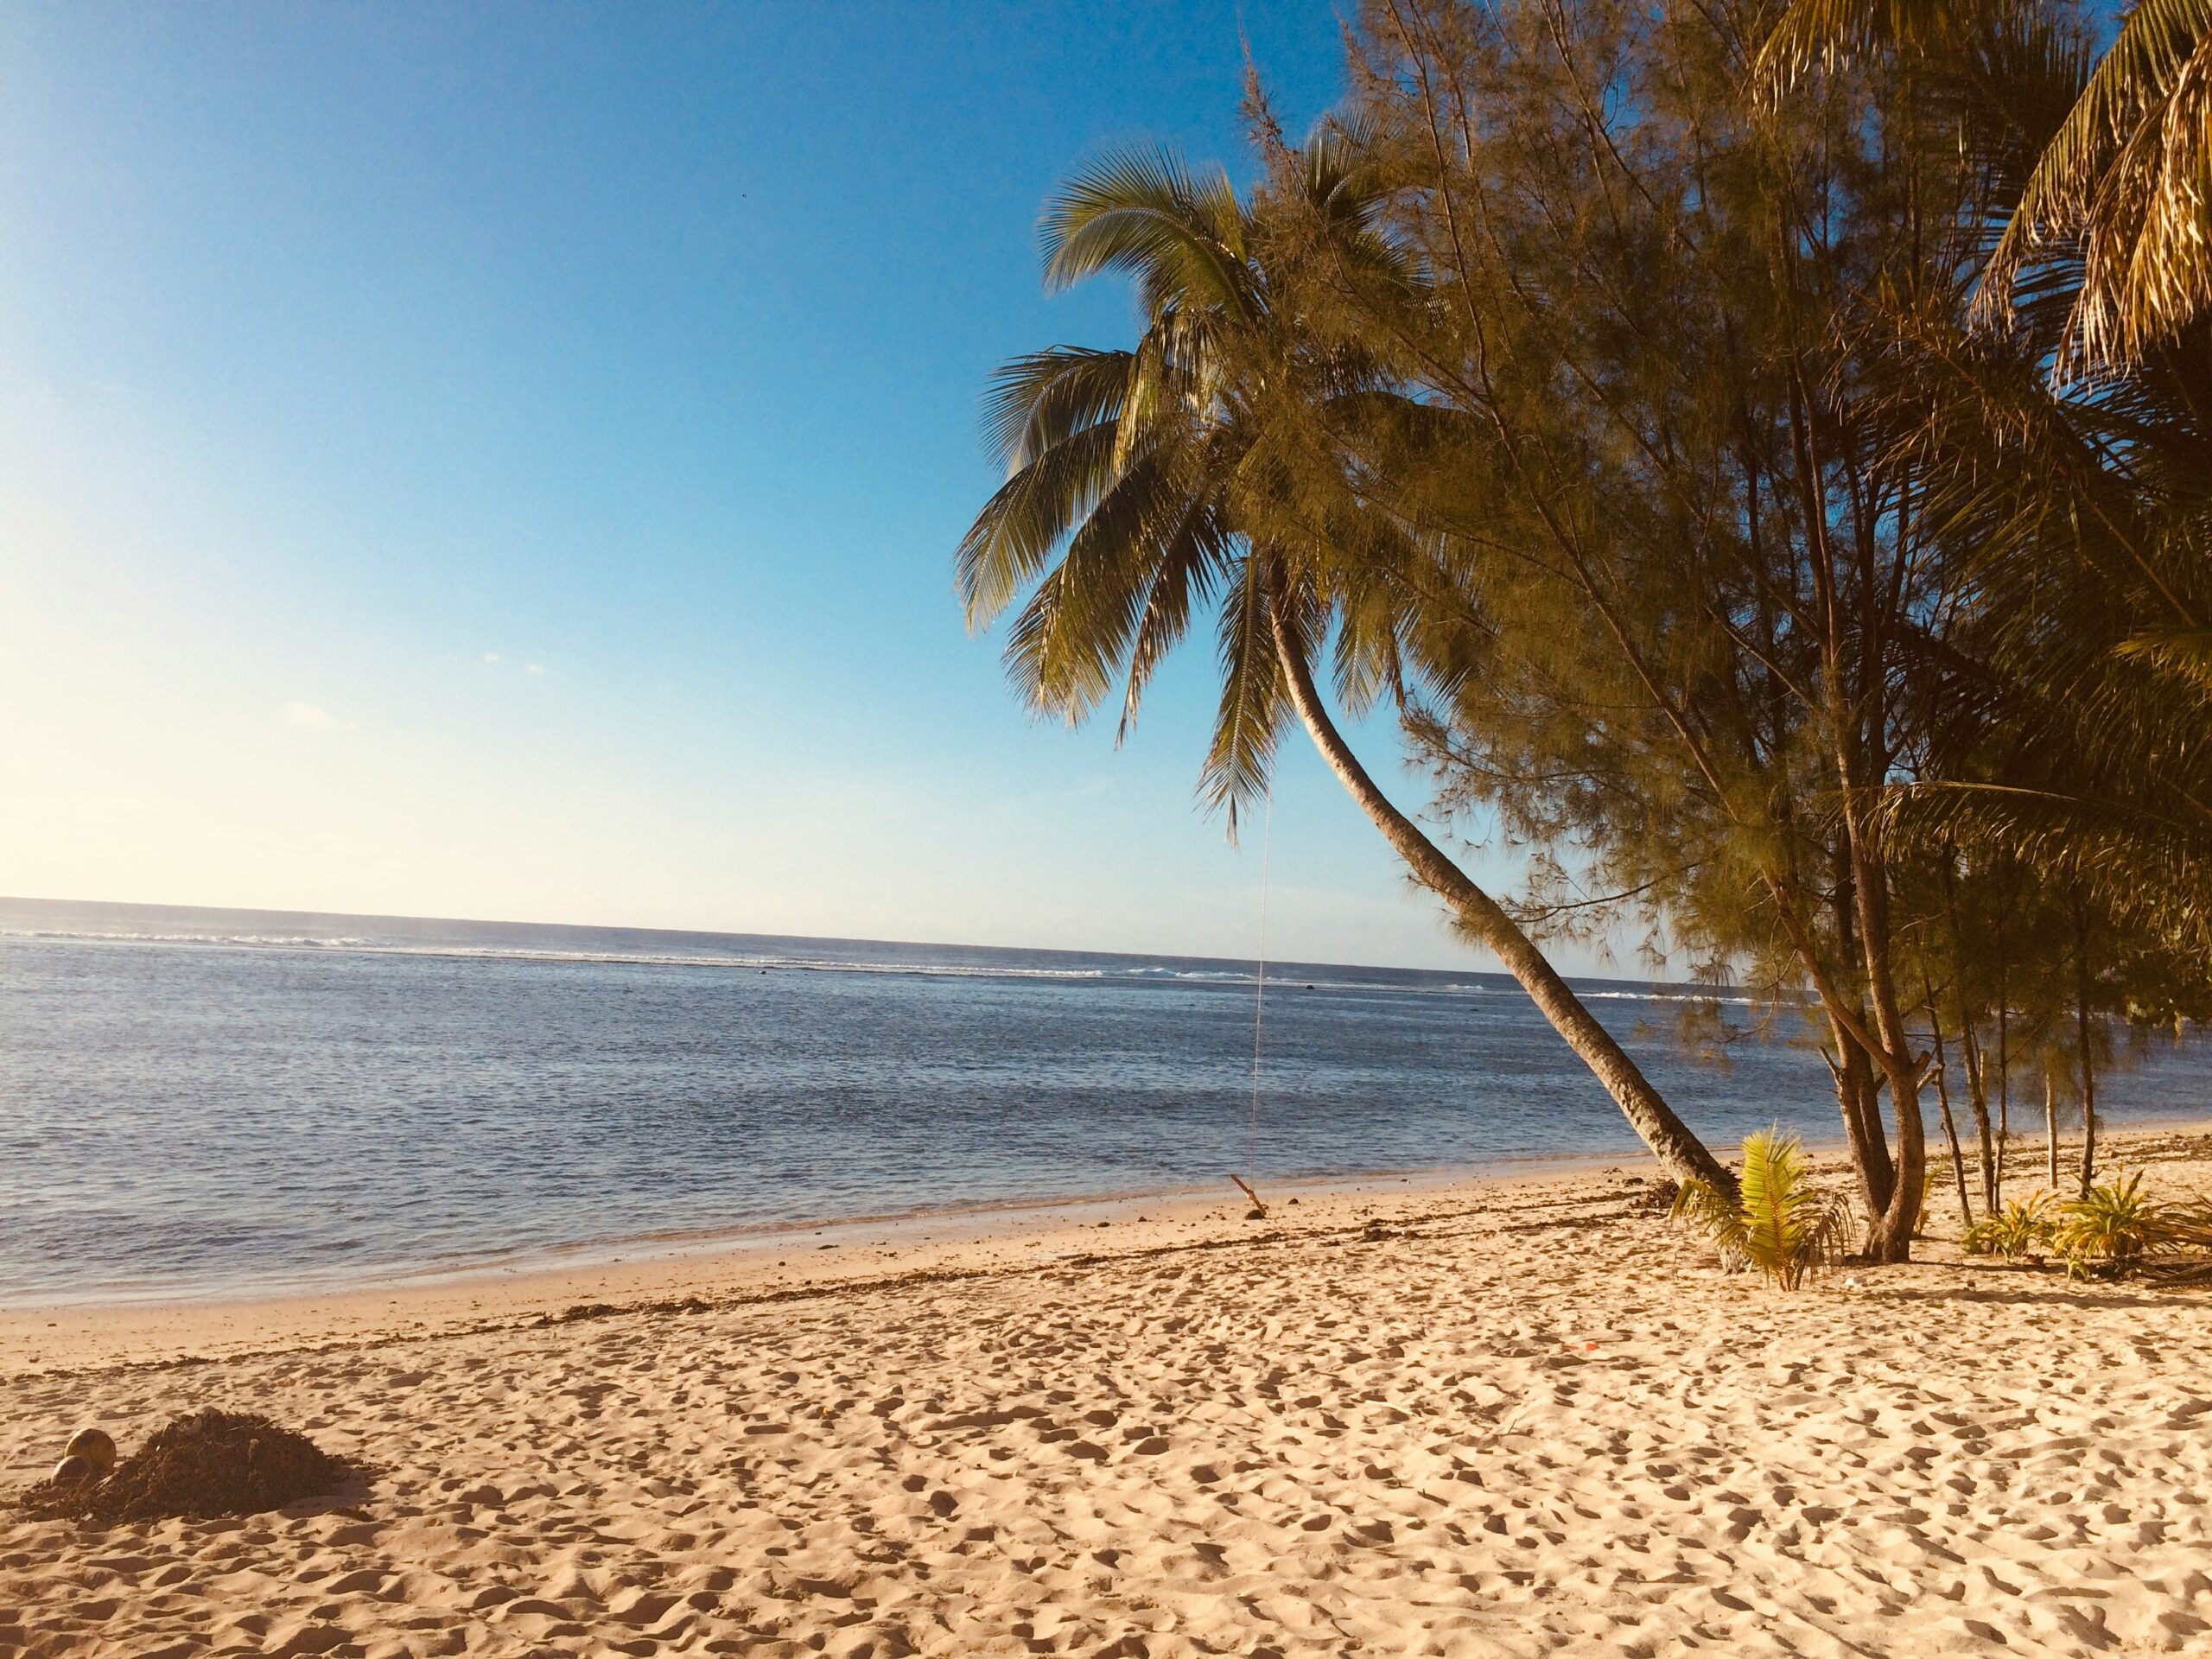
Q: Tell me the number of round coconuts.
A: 2